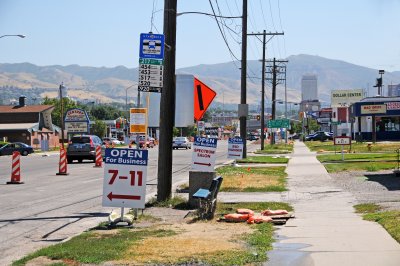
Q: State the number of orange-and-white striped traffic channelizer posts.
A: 3